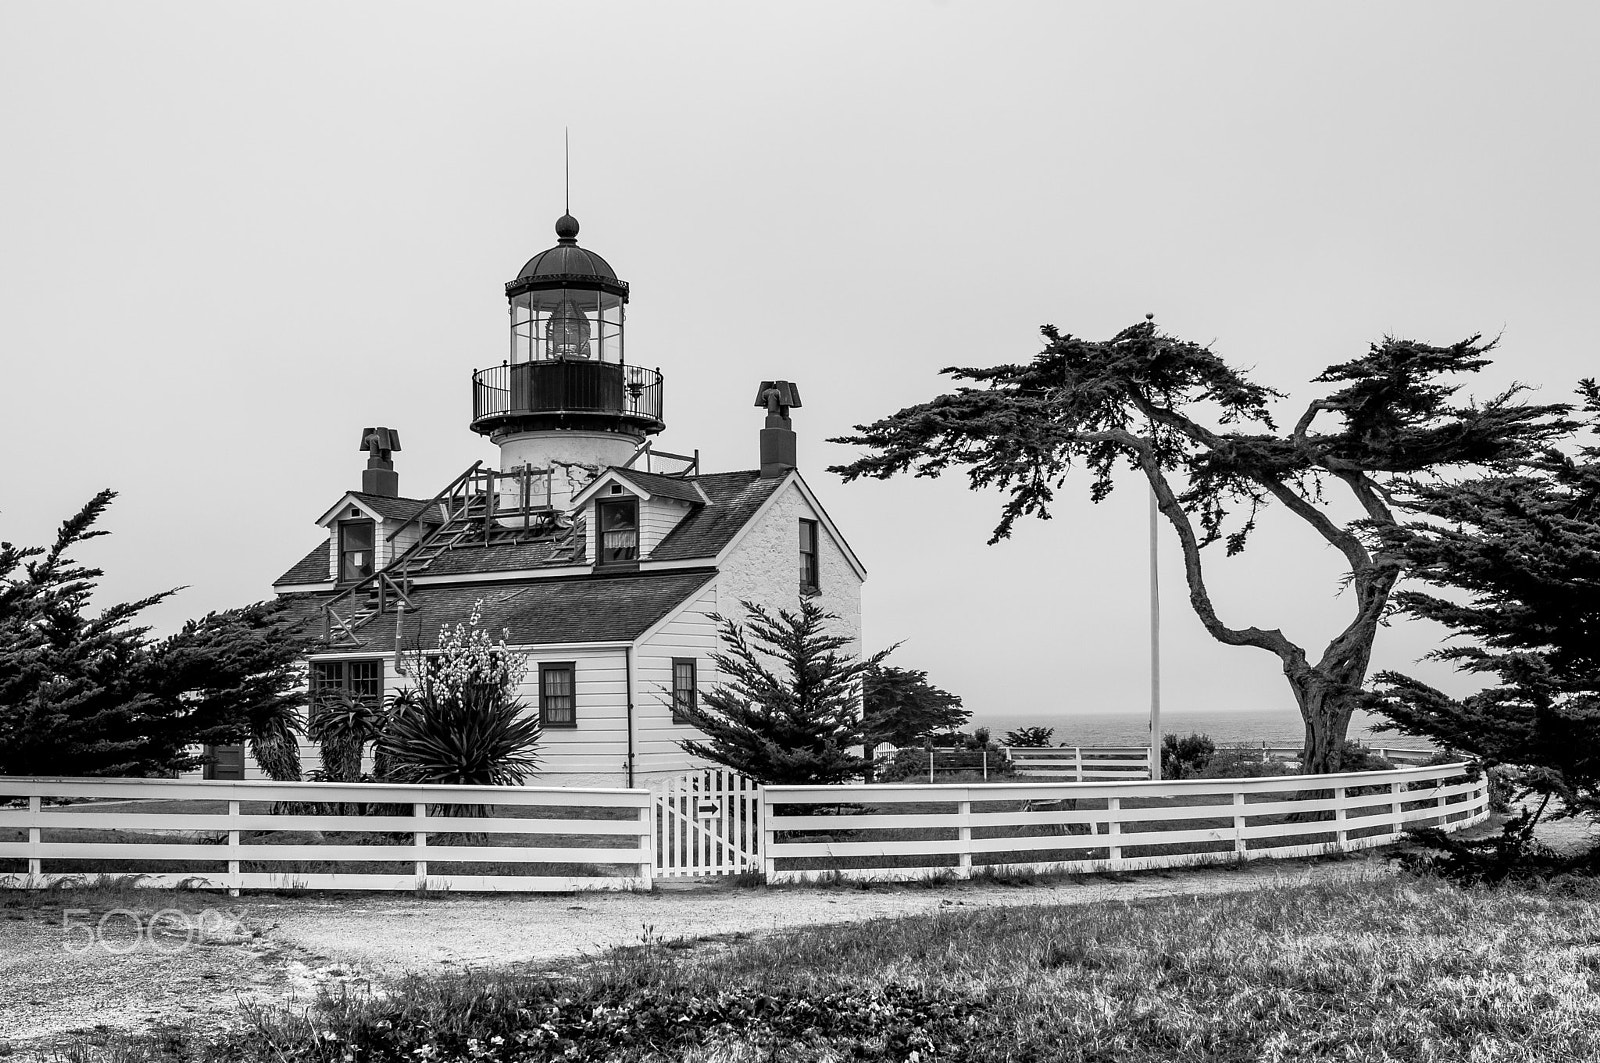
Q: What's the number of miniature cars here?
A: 0